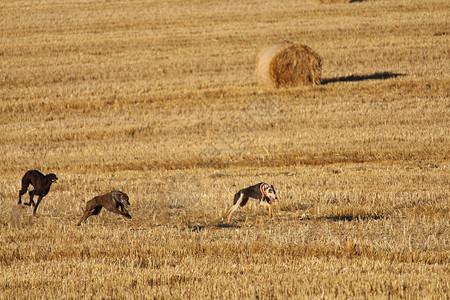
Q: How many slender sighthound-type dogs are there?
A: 3